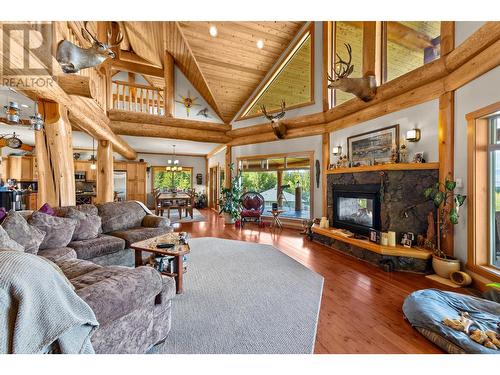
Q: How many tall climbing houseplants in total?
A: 2